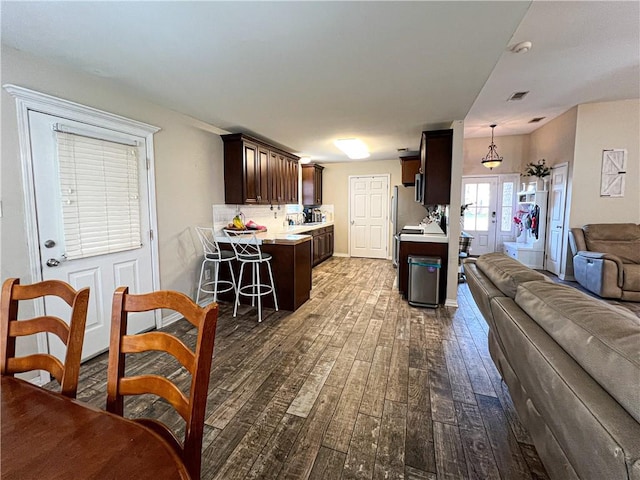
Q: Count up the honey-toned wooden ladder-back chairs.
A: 2